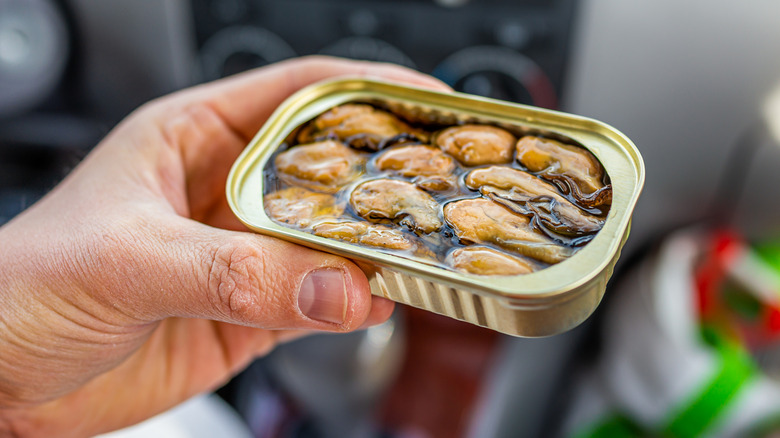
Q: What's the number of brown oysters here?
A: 11